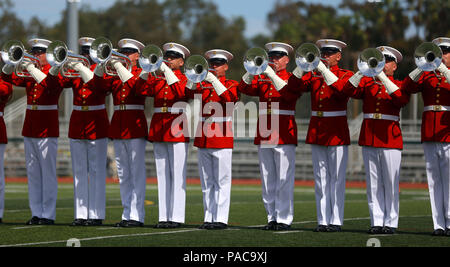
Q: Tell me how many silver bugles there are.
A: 9